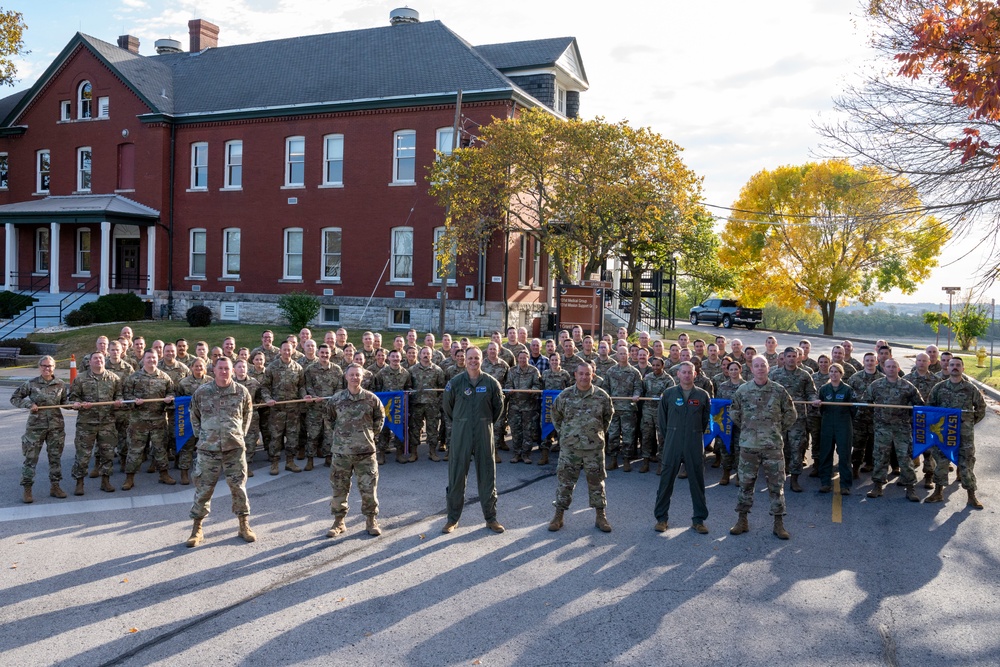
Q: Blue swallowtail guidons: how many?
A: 5